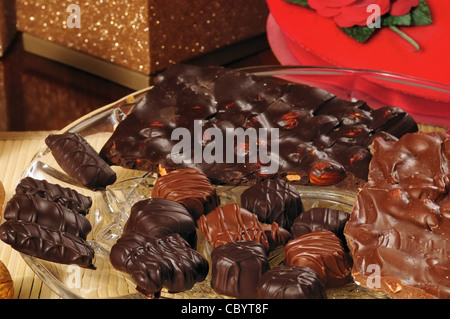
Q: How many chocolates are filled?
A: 13